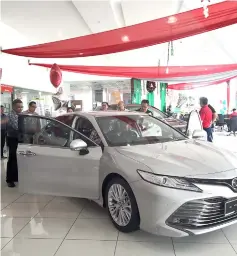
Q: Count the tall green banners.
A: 3